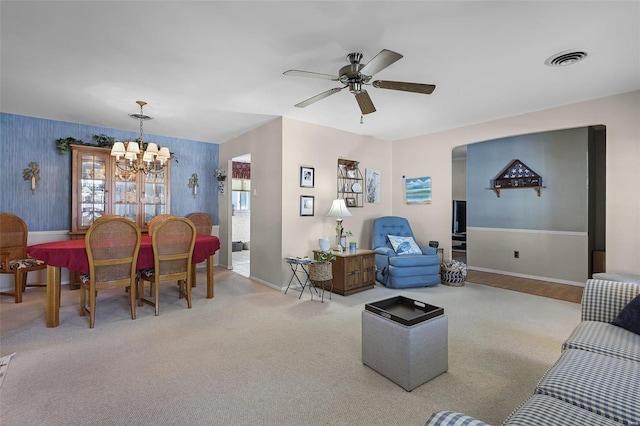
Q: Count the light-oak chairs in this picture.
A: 6